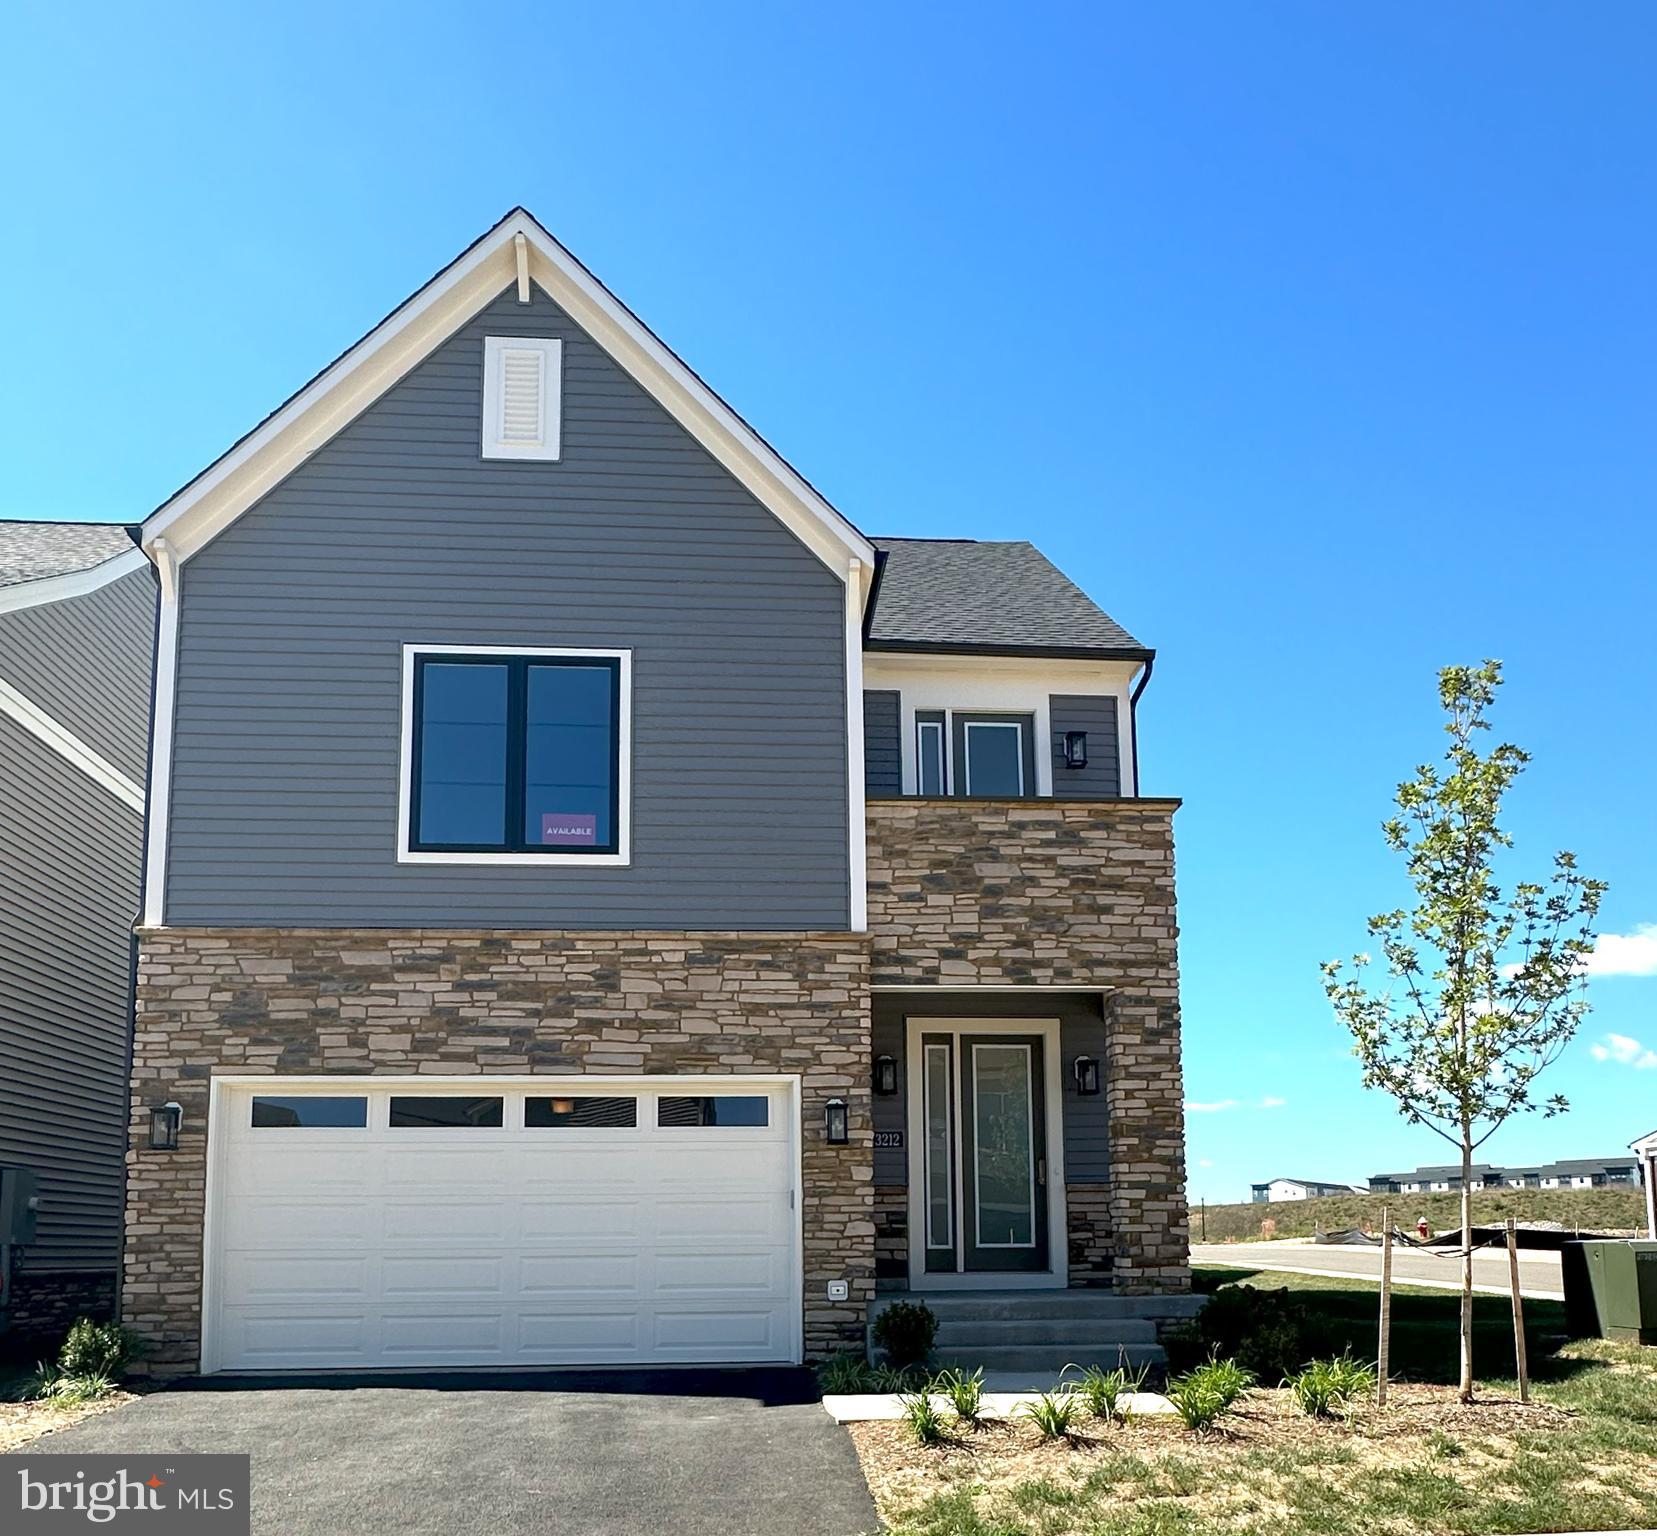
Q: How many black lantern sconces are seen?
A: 5